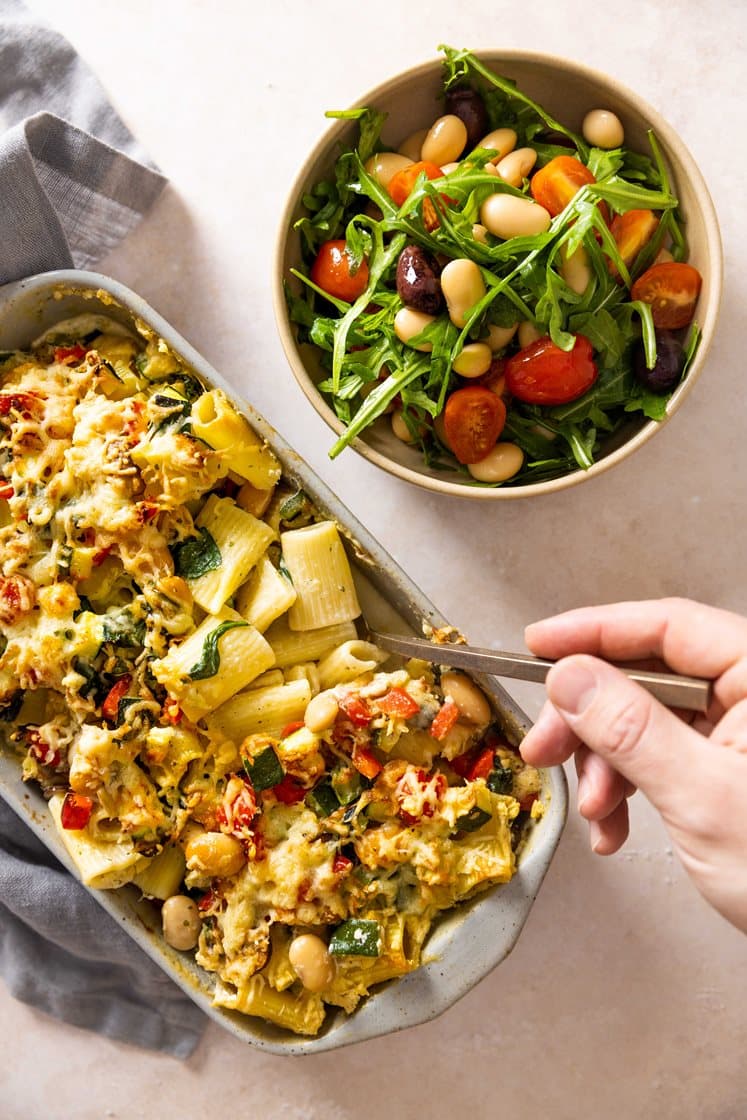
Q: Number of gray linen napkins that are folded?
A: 1